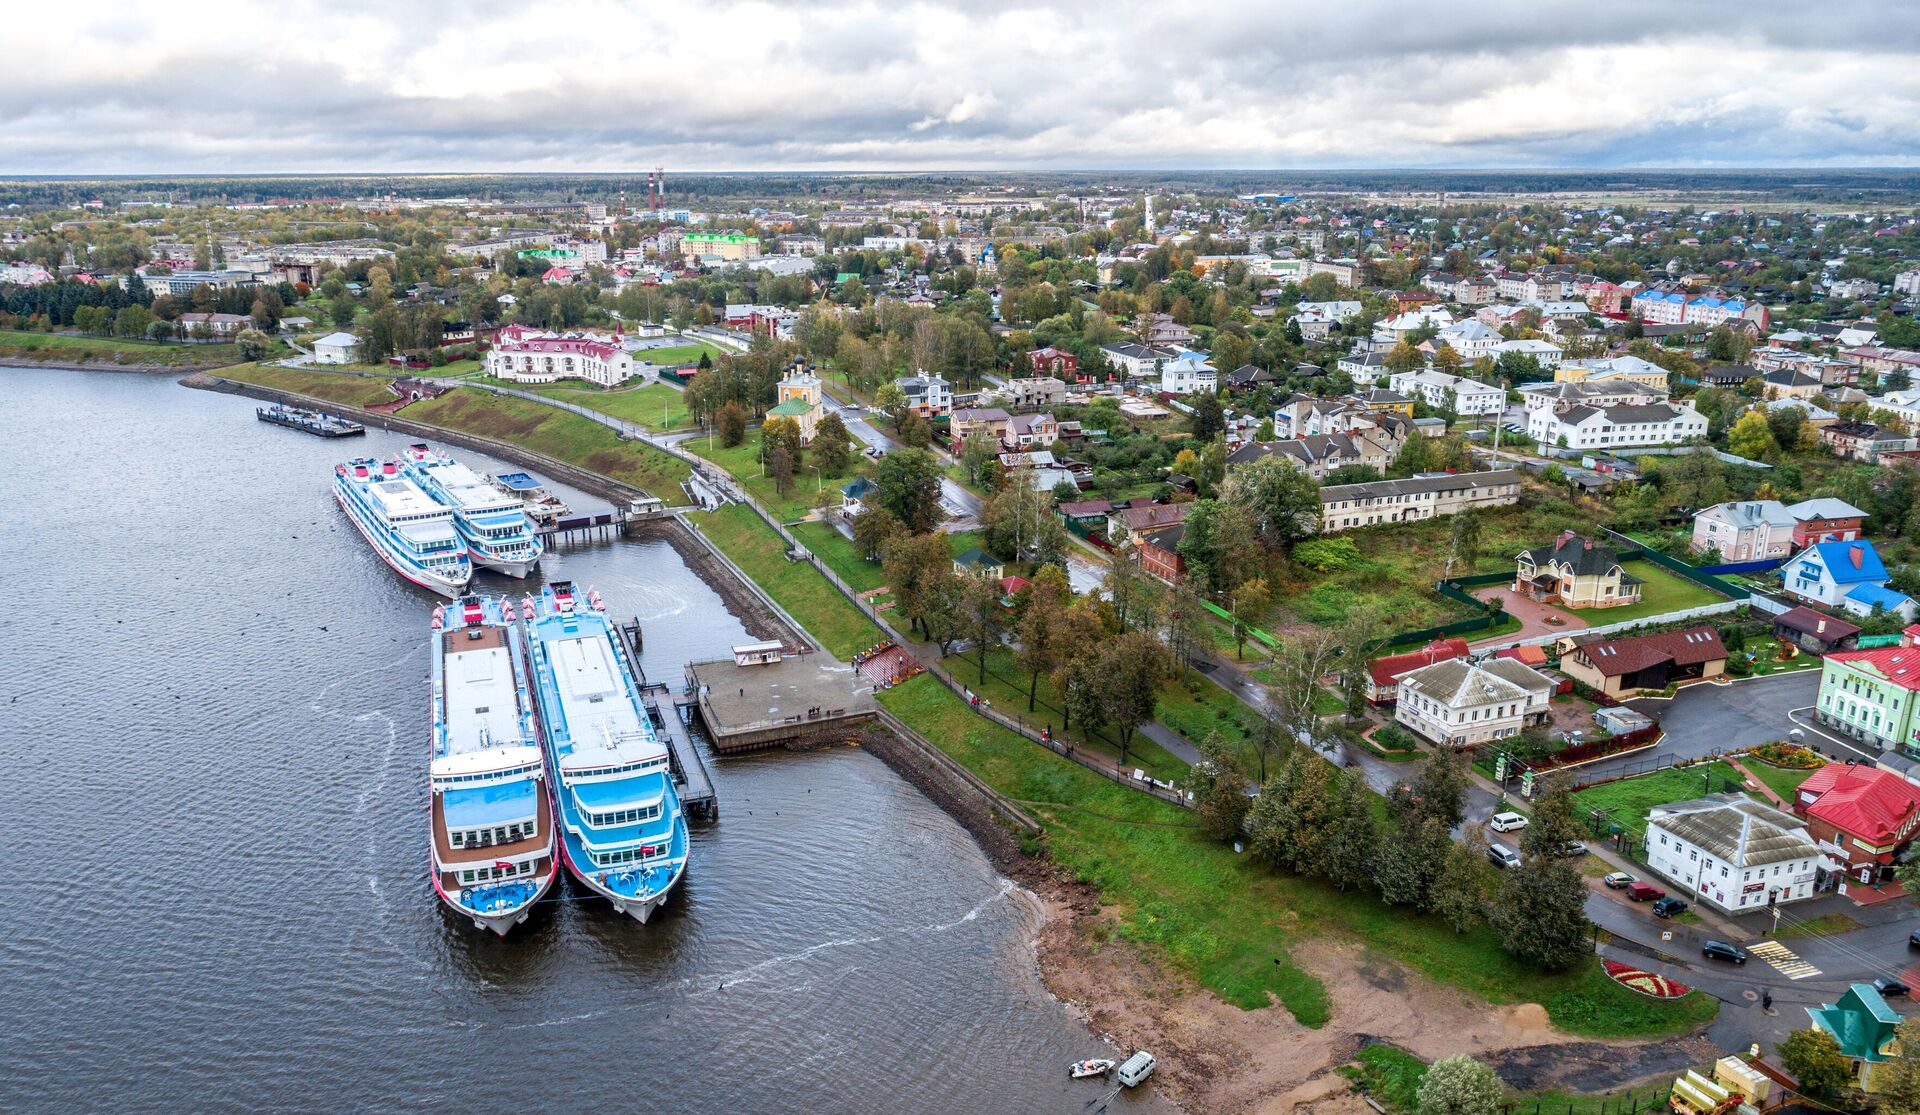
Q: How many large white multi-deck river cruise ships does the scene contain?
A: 4